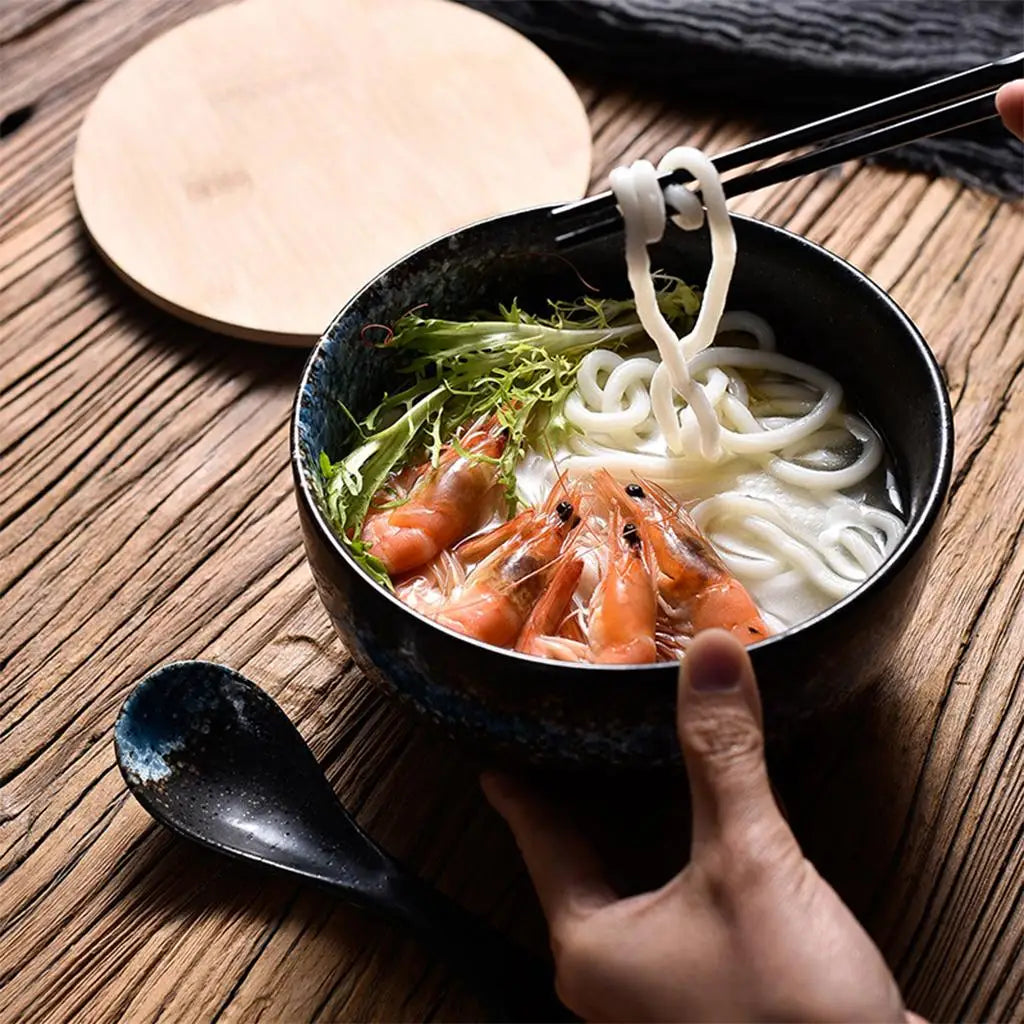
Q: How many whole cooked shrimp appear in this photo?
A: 4